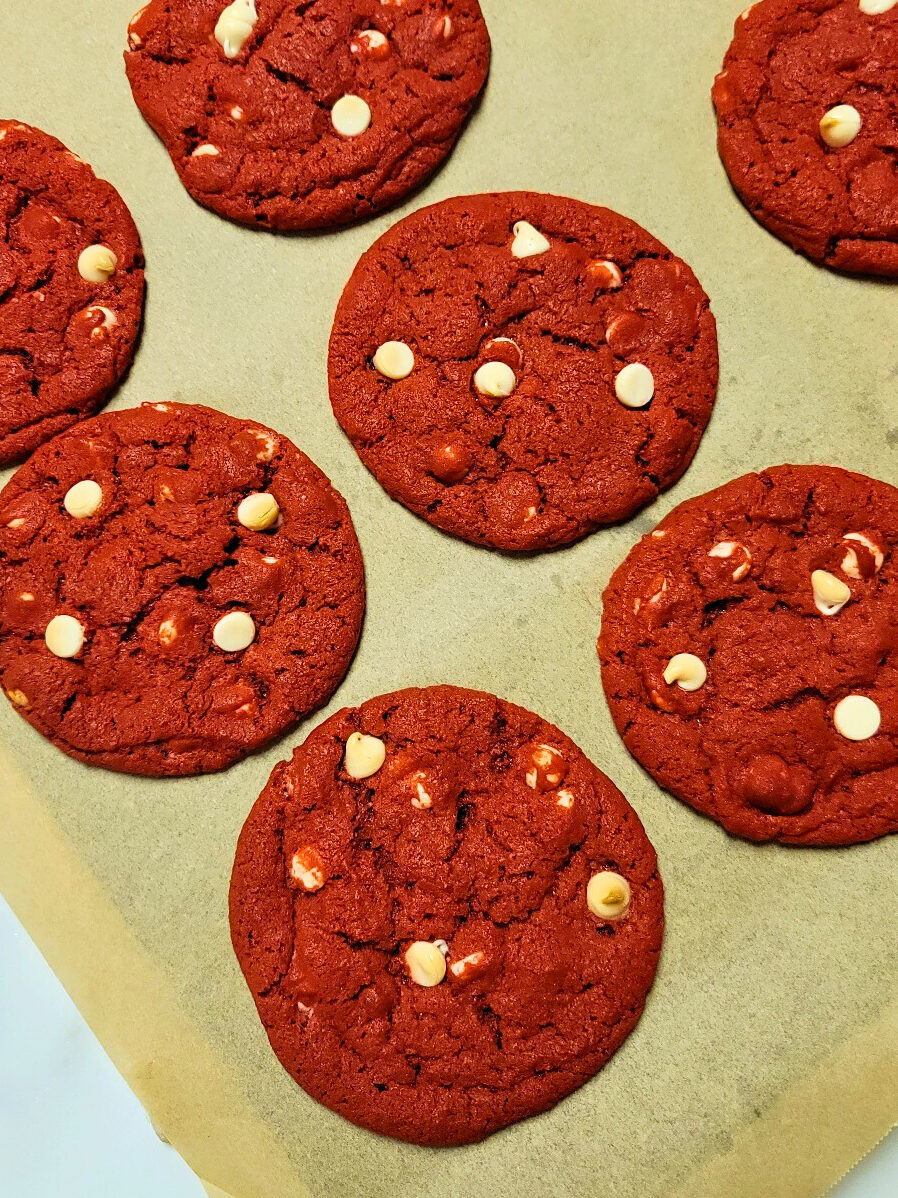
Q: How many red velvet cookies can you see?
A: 7